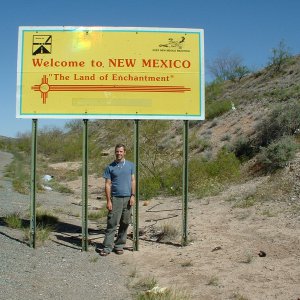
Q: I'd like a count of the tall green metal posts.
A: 4